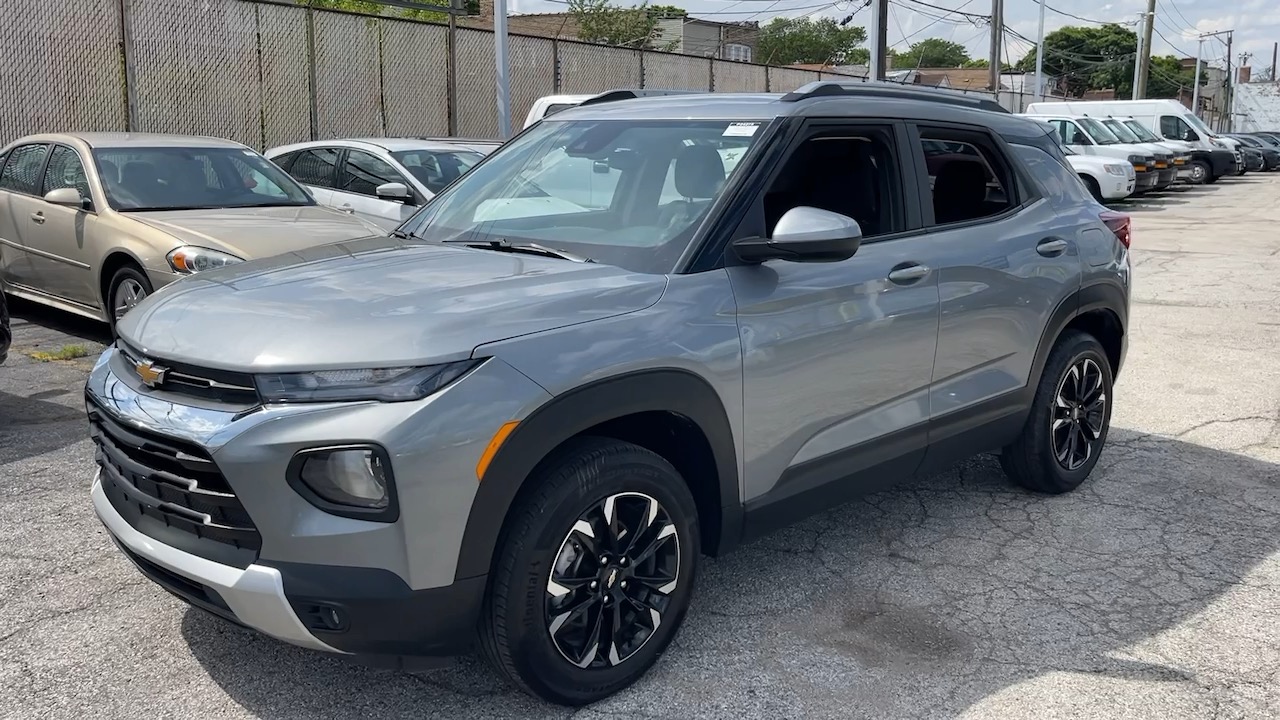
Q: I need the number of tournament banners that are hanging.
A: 0